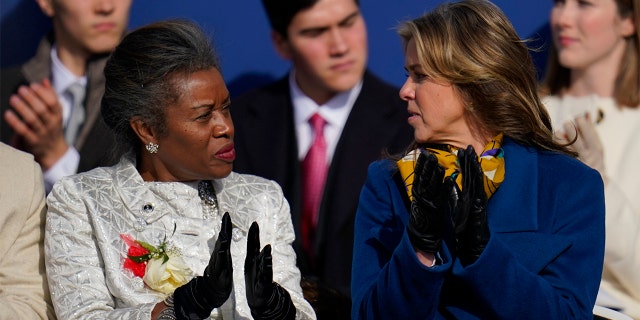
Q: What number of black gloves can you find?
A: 4